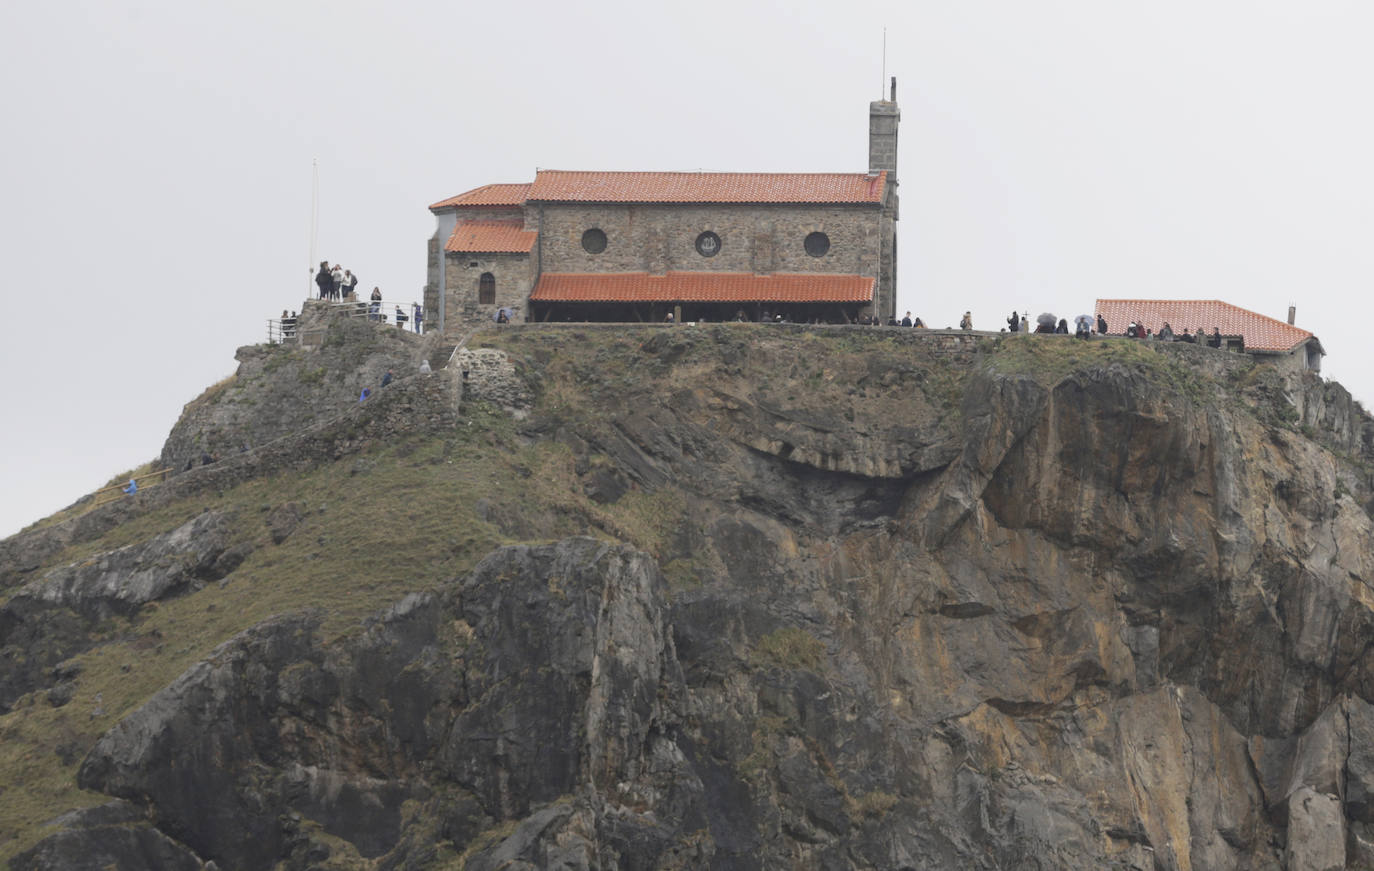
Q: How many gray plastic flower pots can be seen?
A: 0